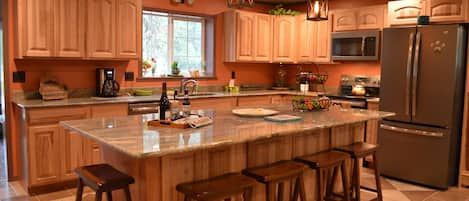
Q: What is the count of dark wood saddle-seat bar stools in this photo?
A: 5